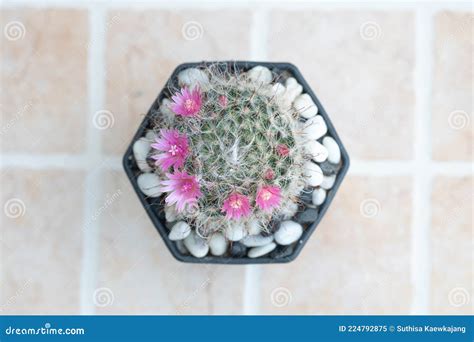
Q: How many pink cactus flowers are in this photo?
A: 5